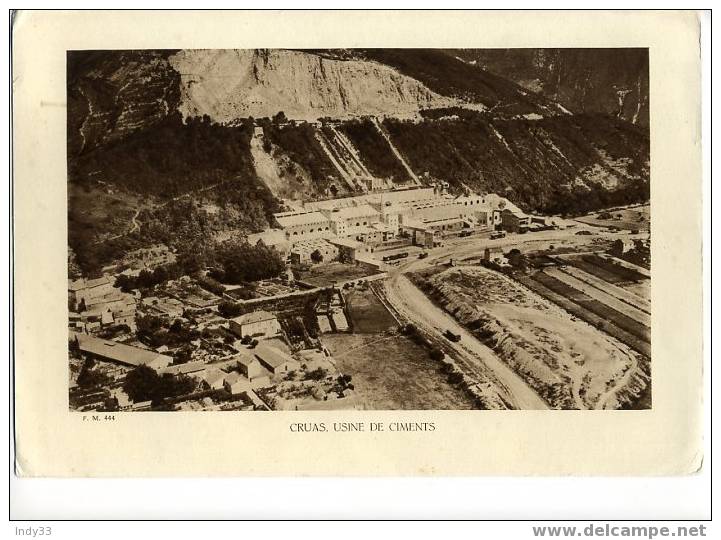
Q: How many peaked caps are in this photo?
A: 0